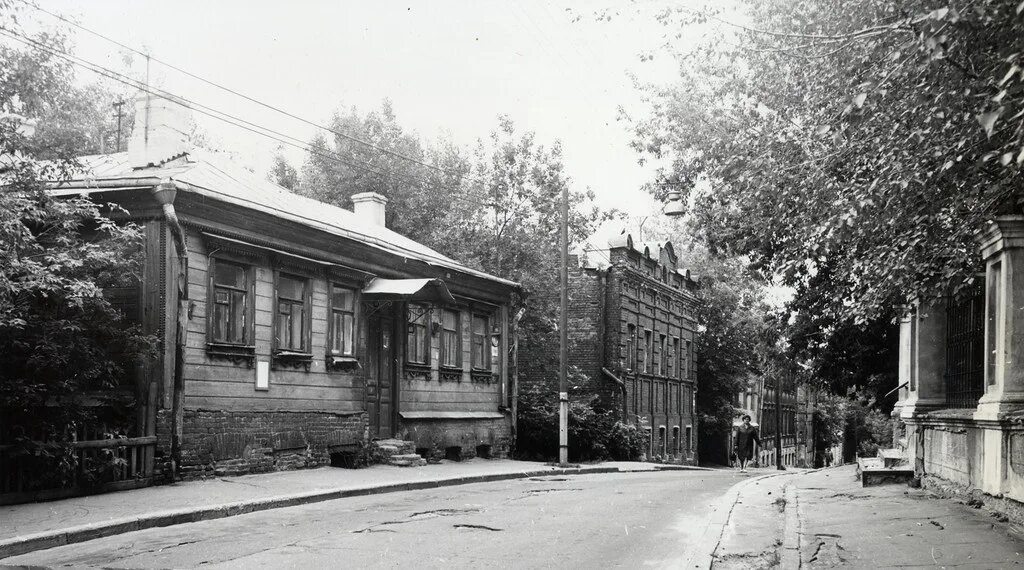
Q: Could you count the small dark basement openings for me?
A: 4